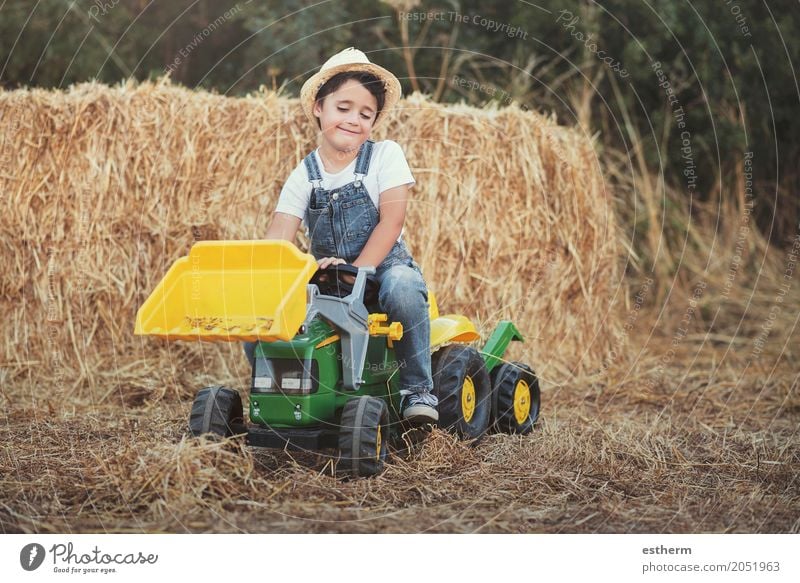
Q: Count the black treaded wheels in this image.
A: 4